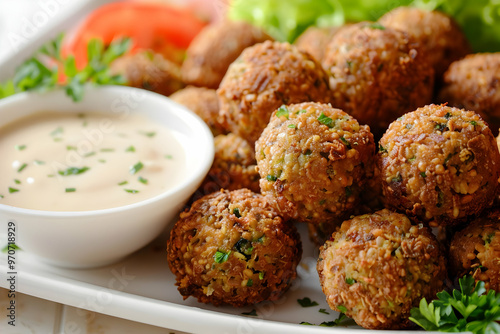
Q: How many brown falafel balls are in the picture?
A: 14